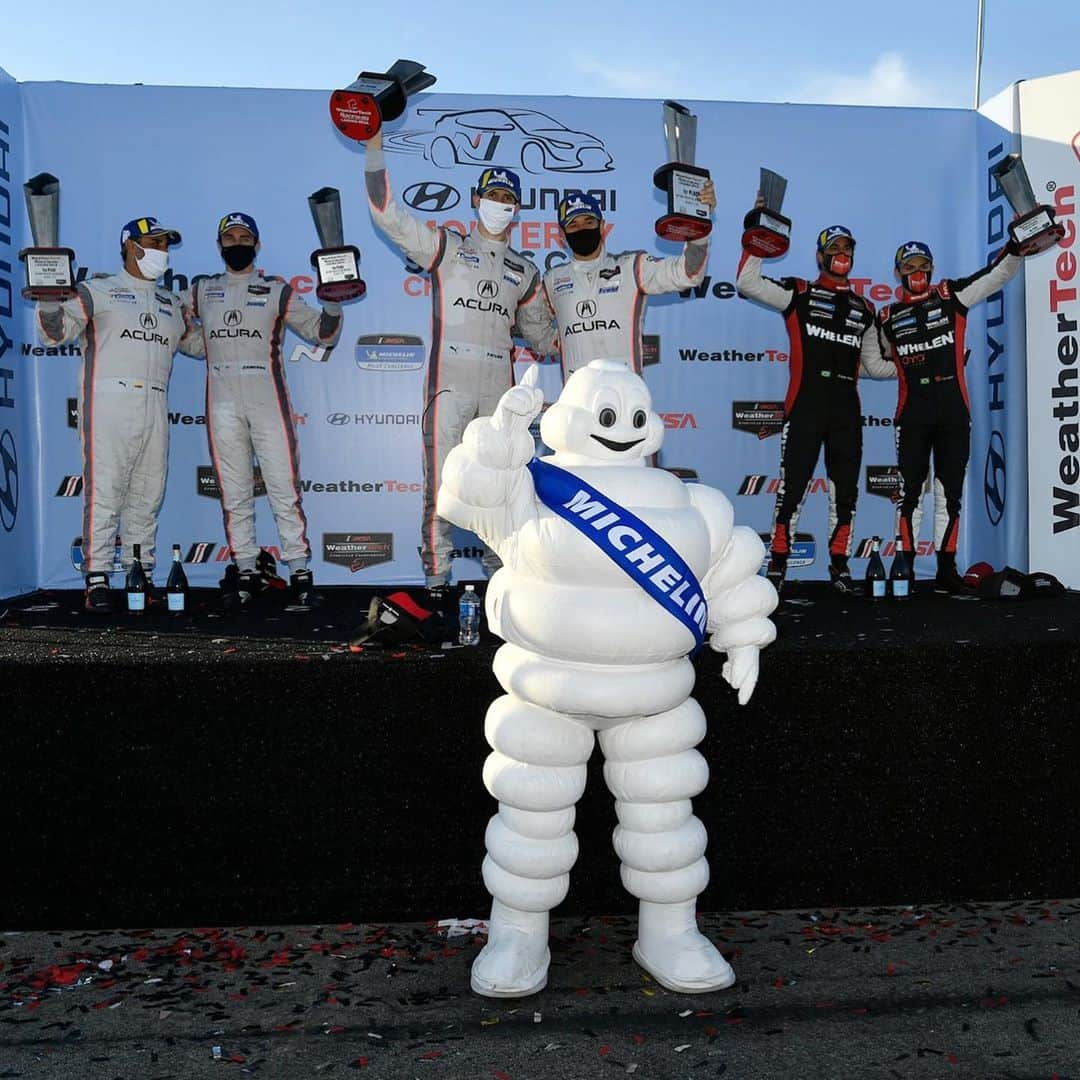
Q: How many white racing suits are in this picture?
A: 4